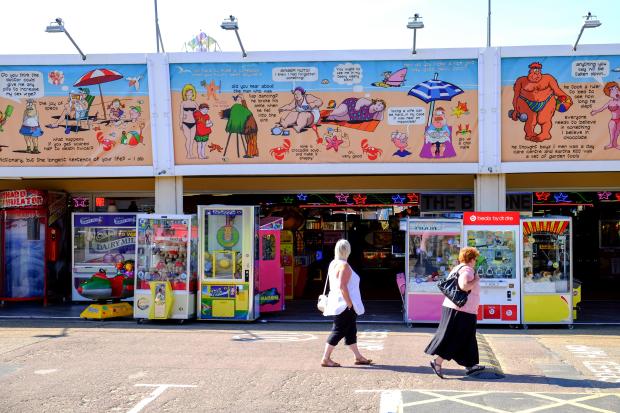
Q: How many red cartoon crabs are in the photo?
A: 3